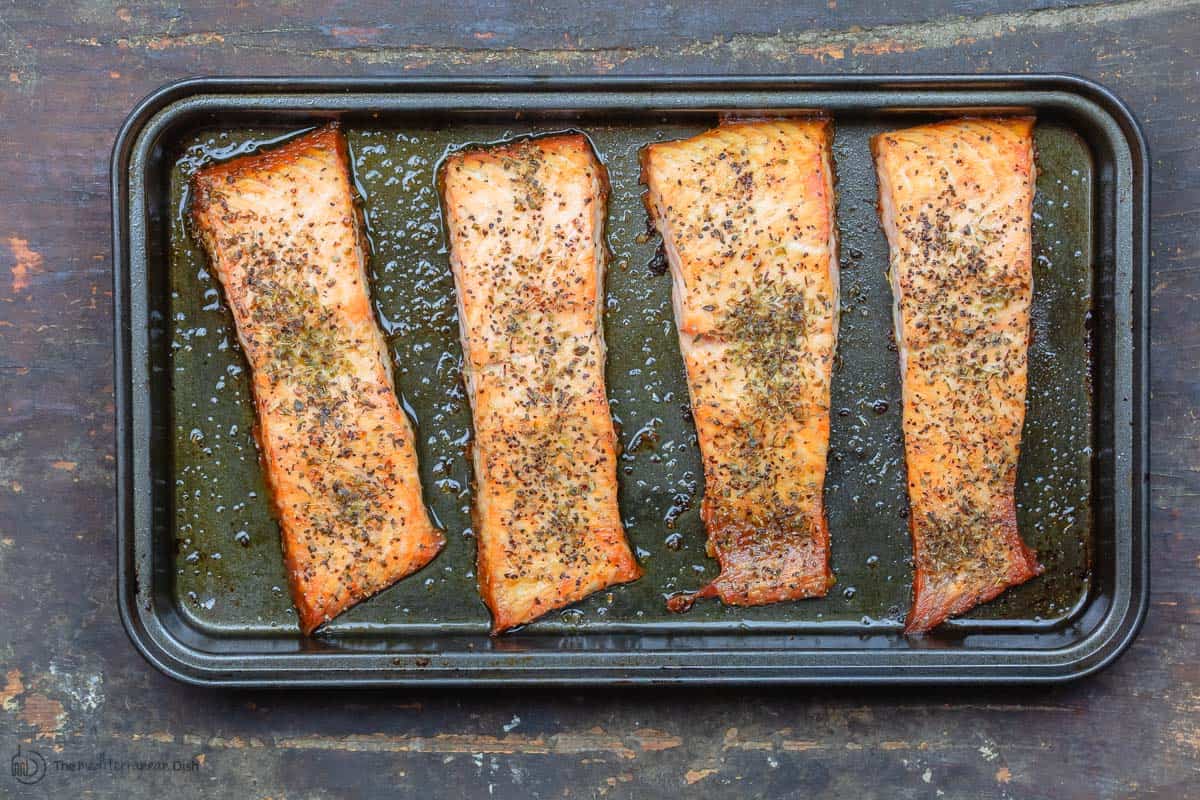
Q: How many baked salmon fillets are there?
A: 4